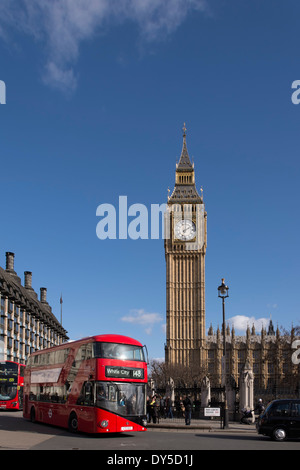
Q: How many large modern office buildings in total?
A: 1